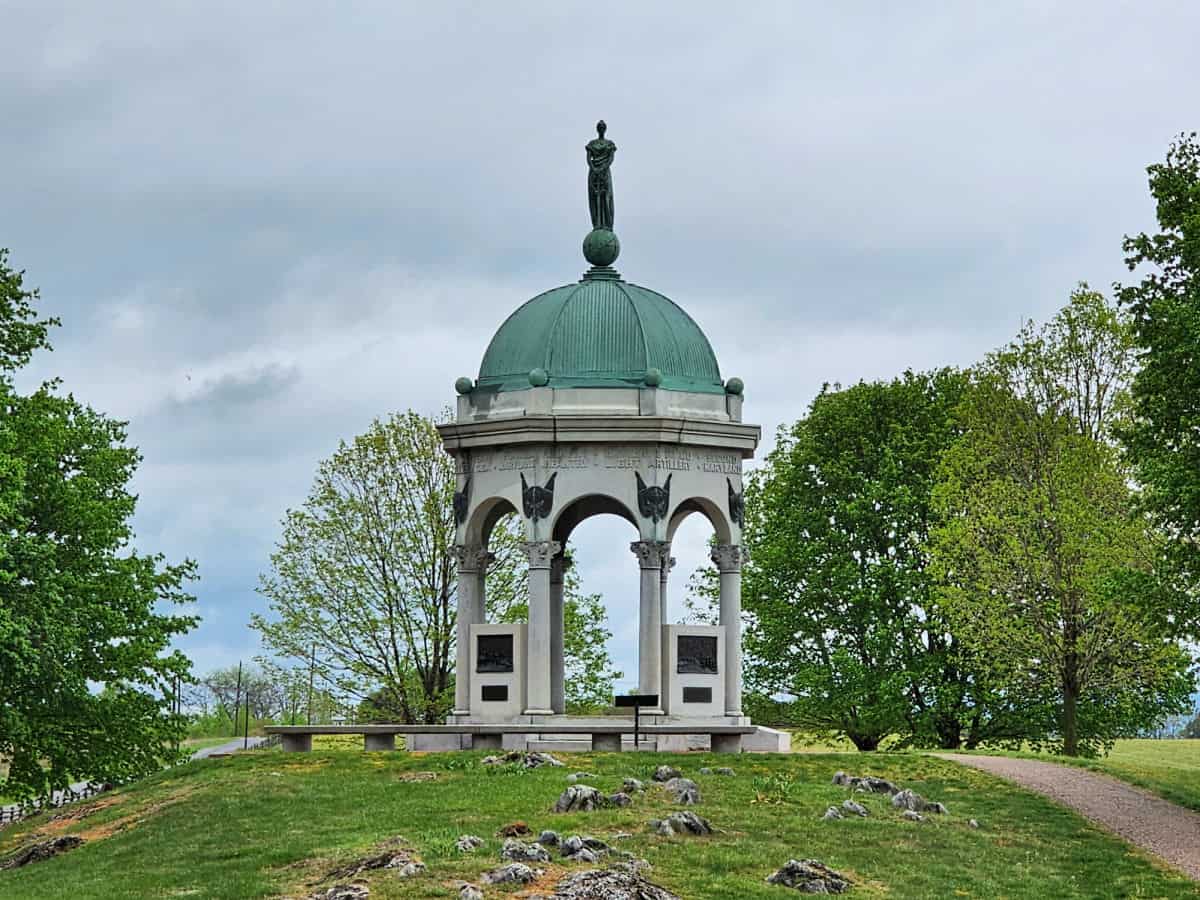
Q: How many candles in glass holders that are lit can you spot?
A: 0